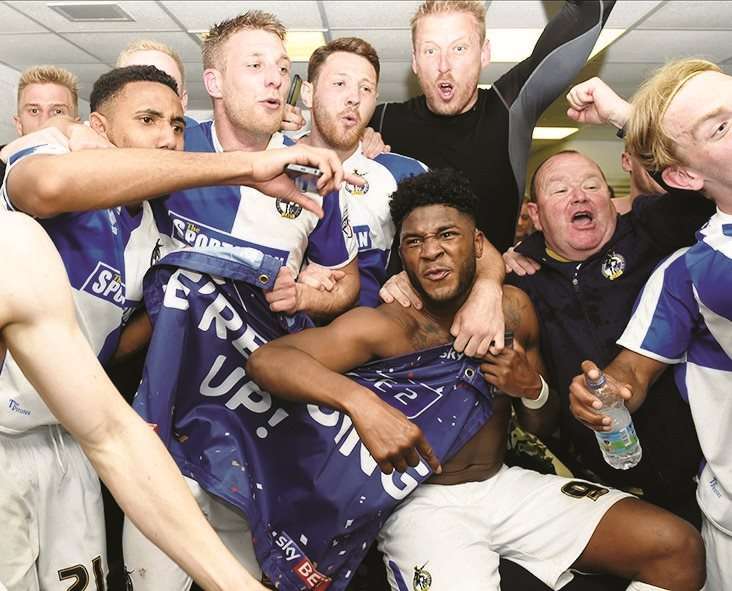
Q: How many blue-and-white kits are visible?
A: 4